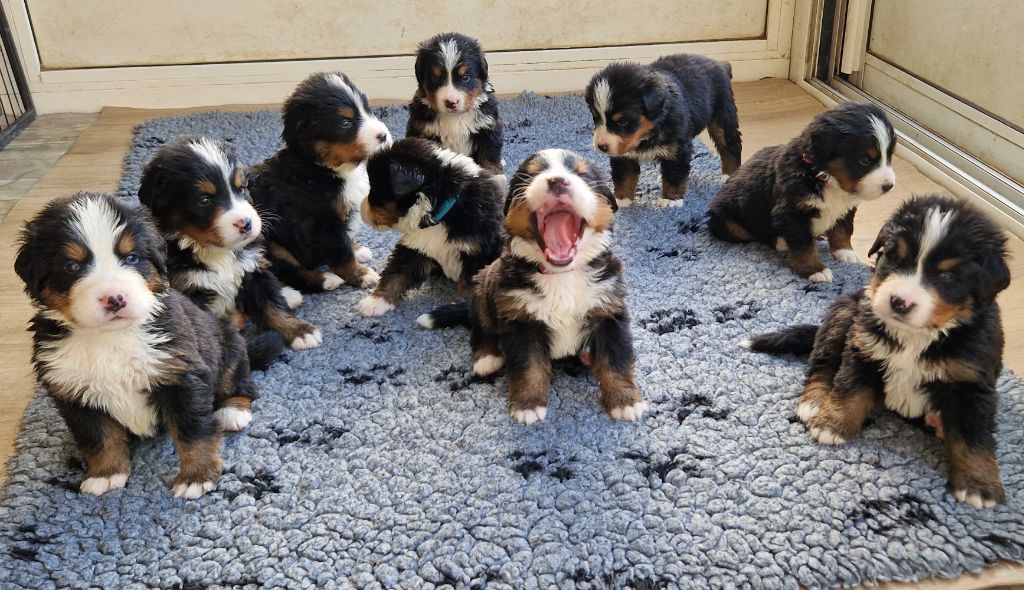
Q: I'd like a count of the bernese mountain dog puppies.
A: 9